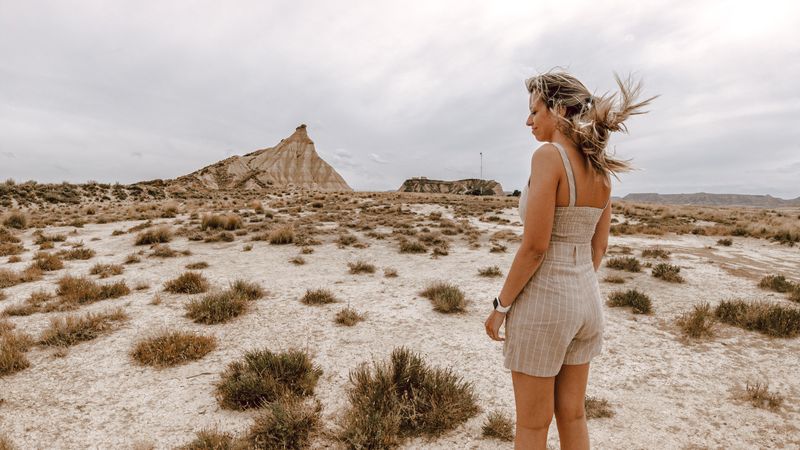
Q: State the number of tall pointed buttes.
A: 1